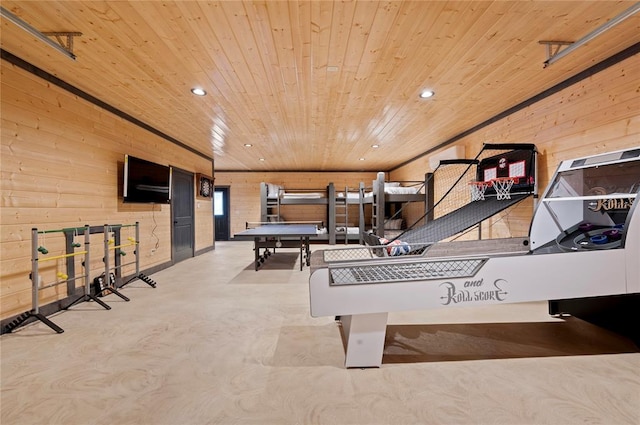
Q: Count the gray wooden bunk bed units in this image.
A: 3